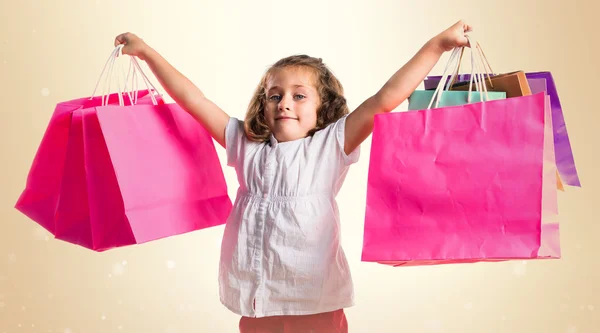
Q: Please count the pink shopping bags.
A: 4